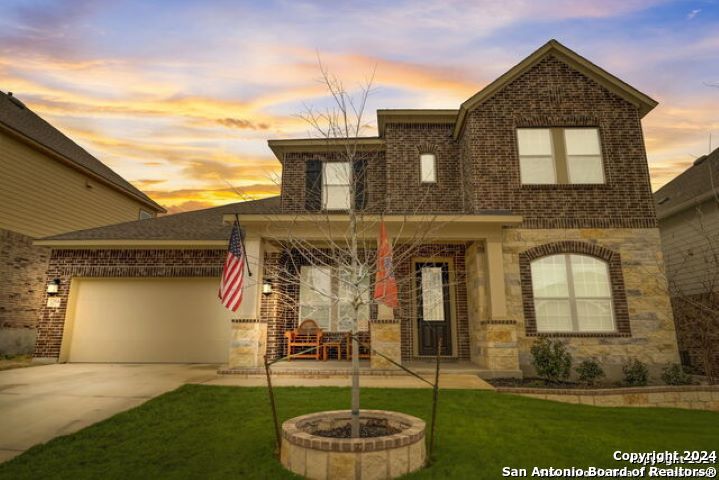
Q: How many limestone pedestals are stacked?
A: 3